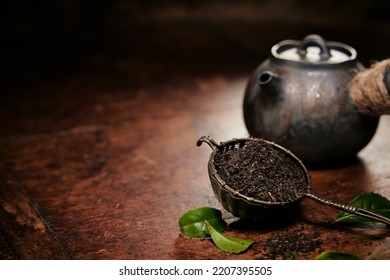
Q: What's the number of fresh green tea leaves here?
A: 4